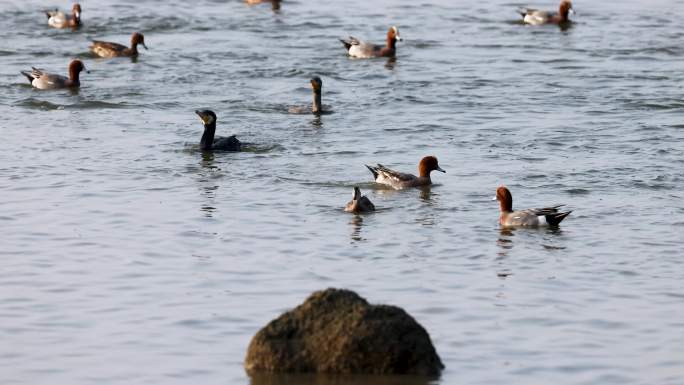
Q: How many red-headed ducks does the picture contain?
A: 7